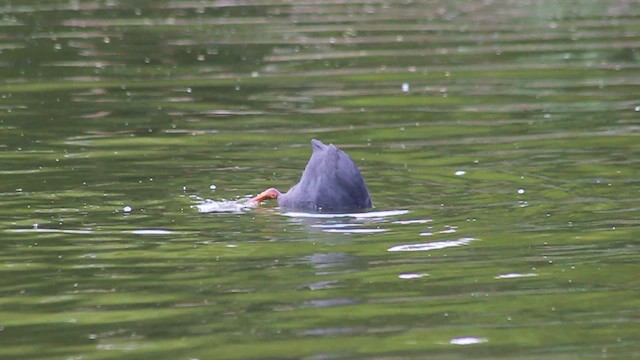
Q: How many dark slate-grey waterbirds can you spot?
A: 1